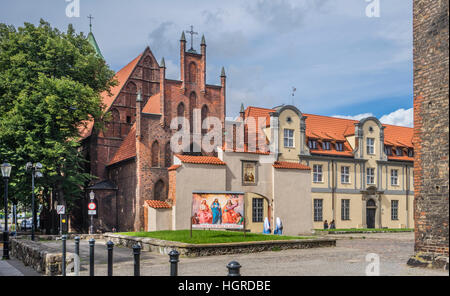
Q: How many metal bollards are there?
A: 7